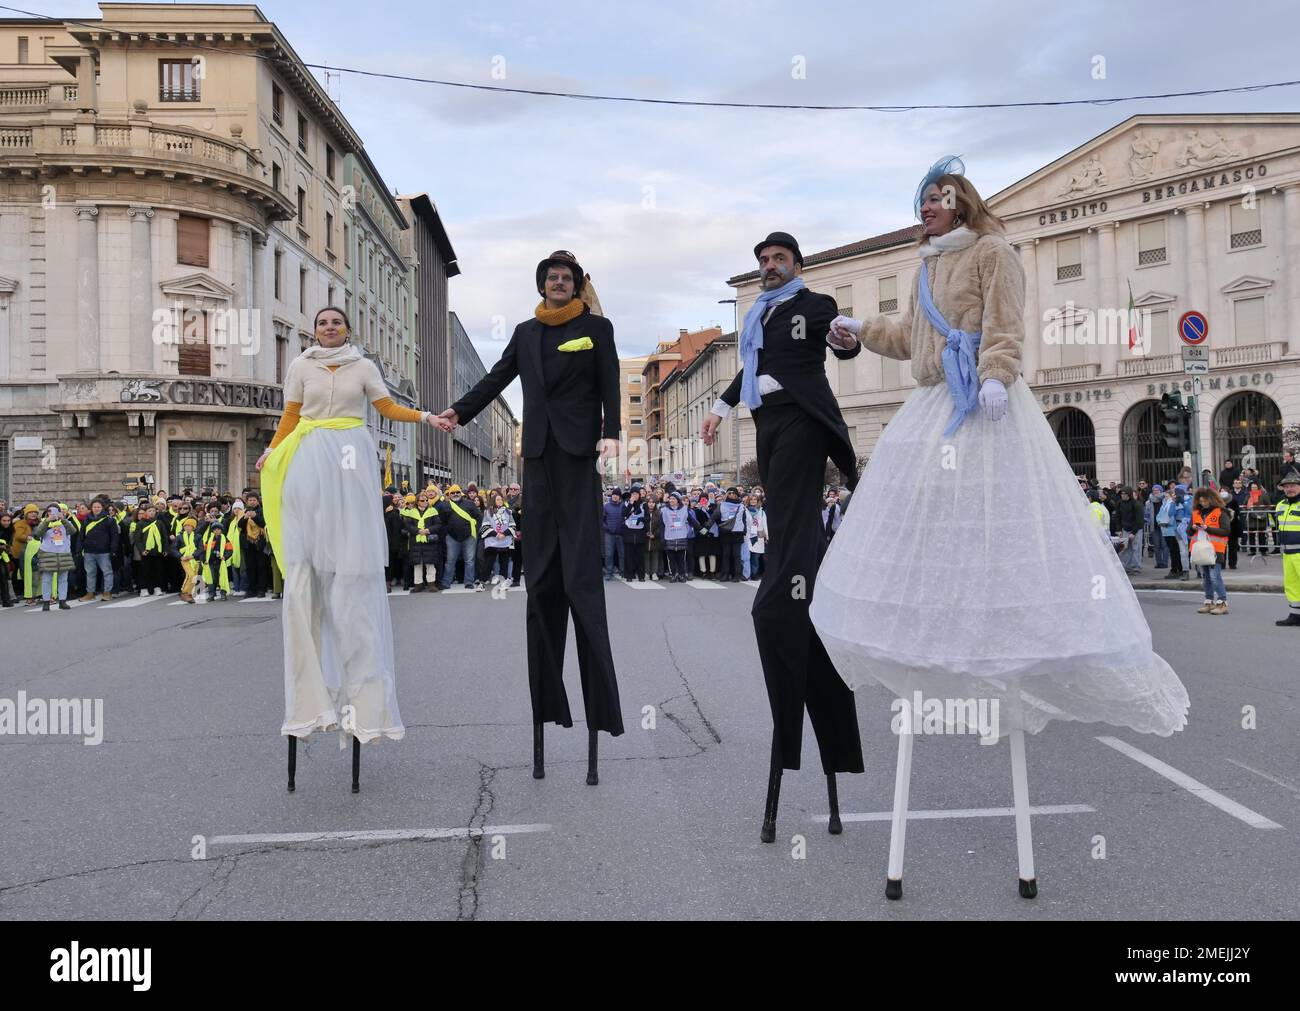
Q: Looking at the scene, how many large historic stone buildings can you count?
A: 2